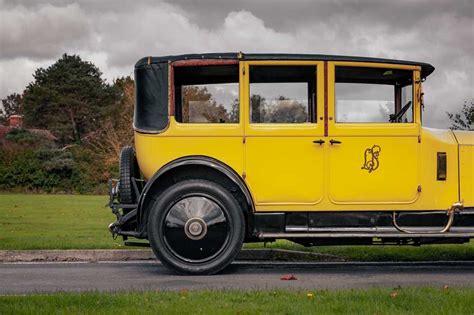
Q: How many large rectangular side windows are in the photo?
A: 3